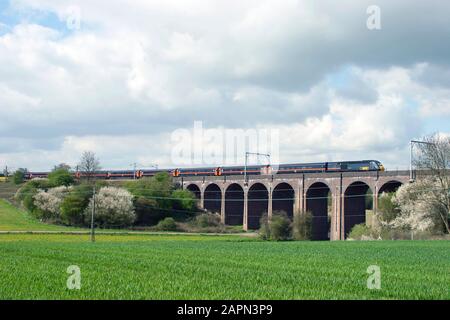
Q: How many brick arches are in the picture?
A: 8